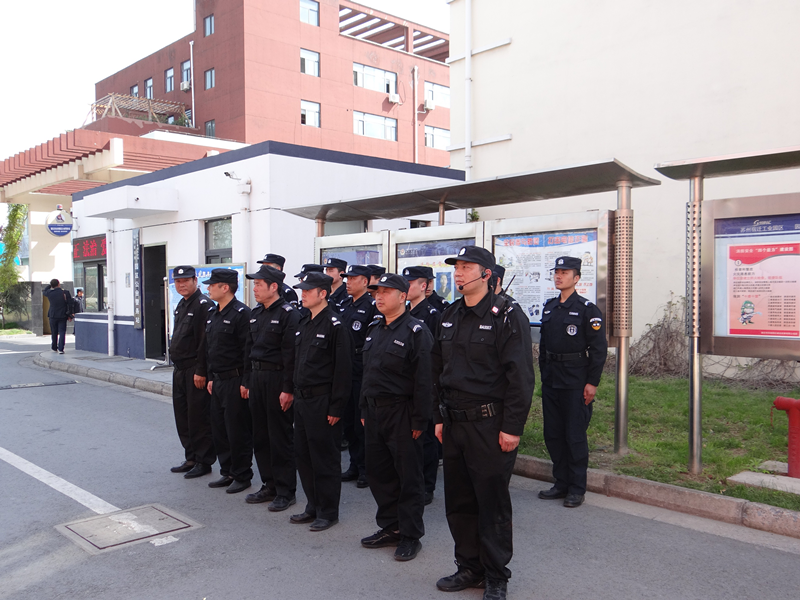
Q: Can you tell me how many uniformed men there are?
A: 15